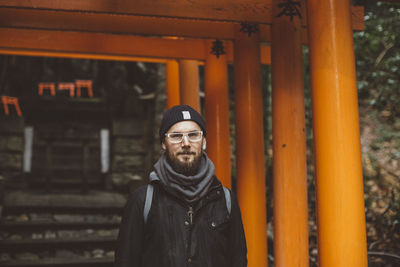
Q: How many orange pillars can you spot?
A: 6